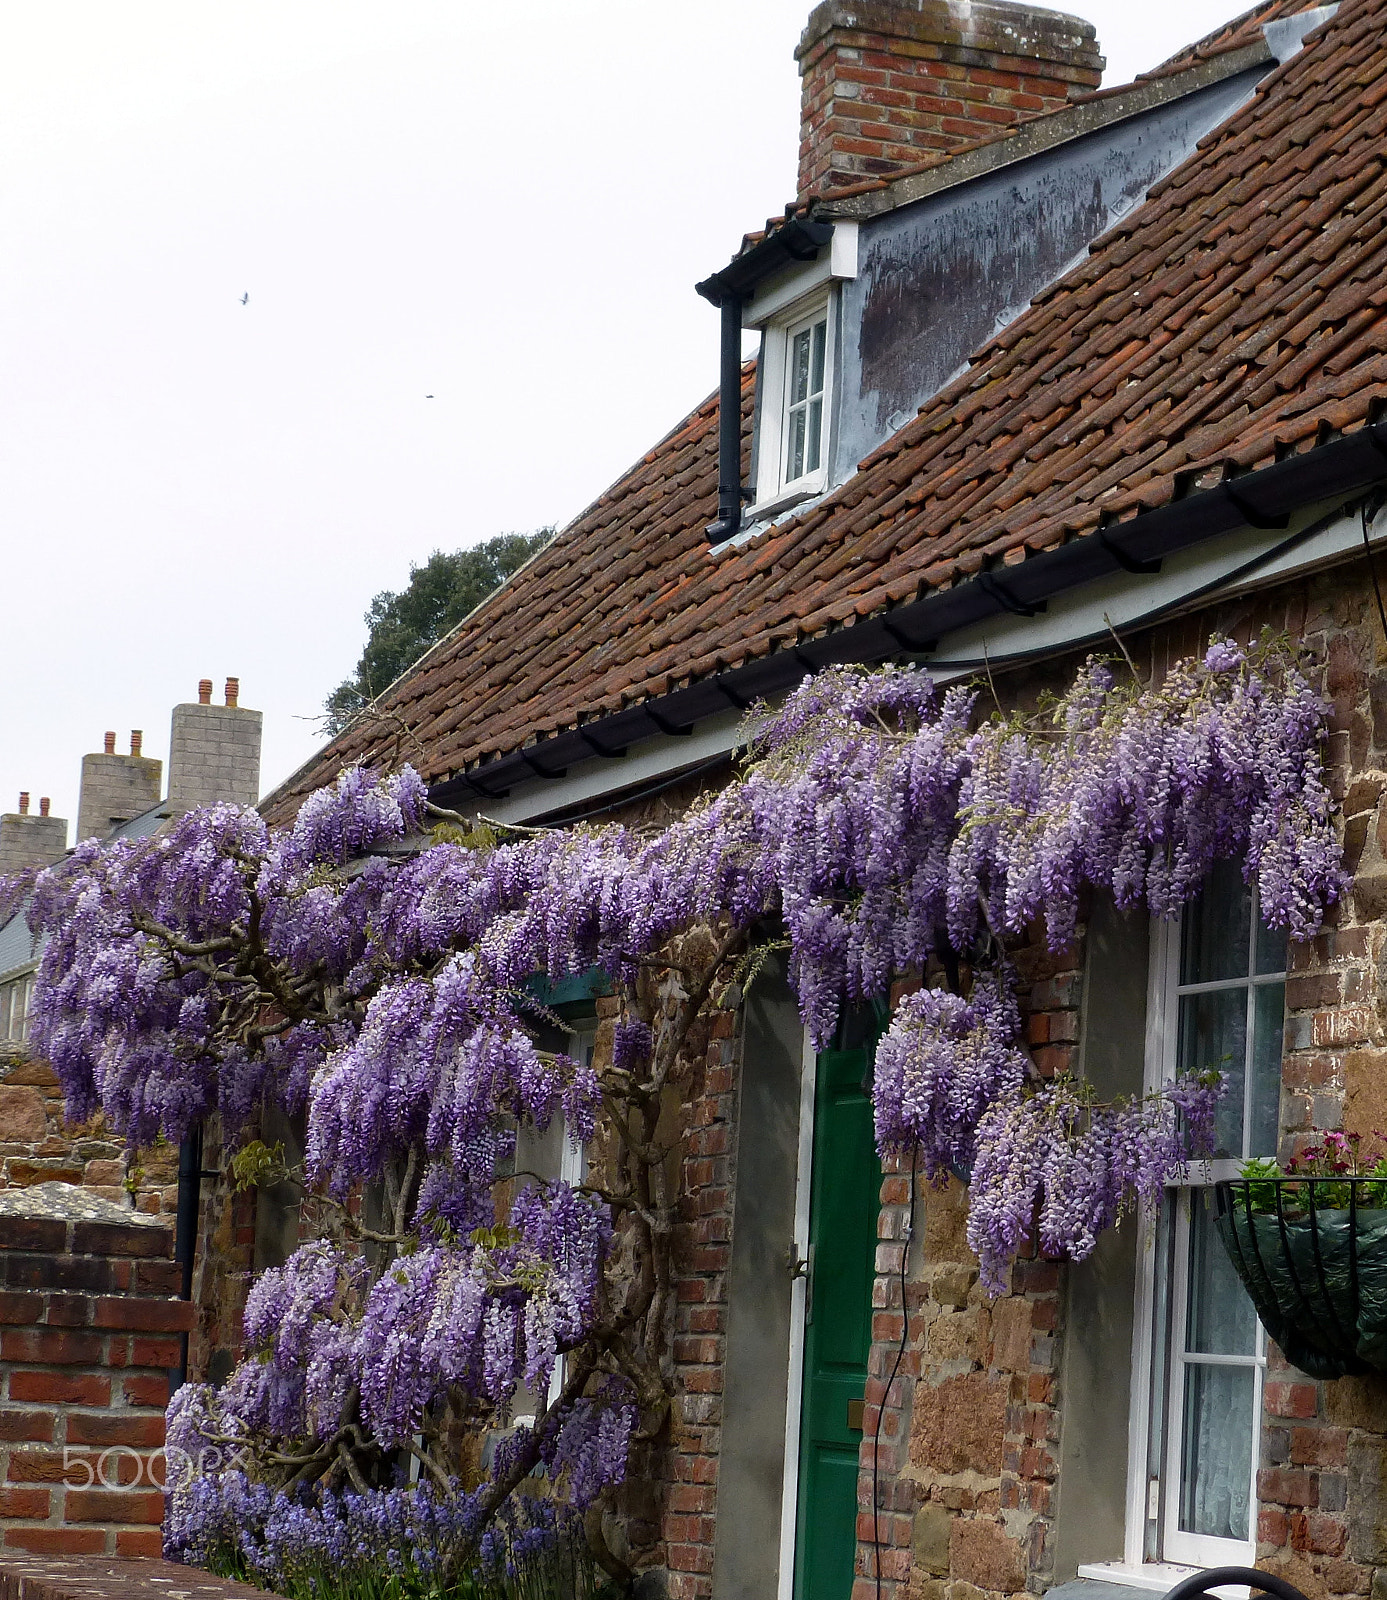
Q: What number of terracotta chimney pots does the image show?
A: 6